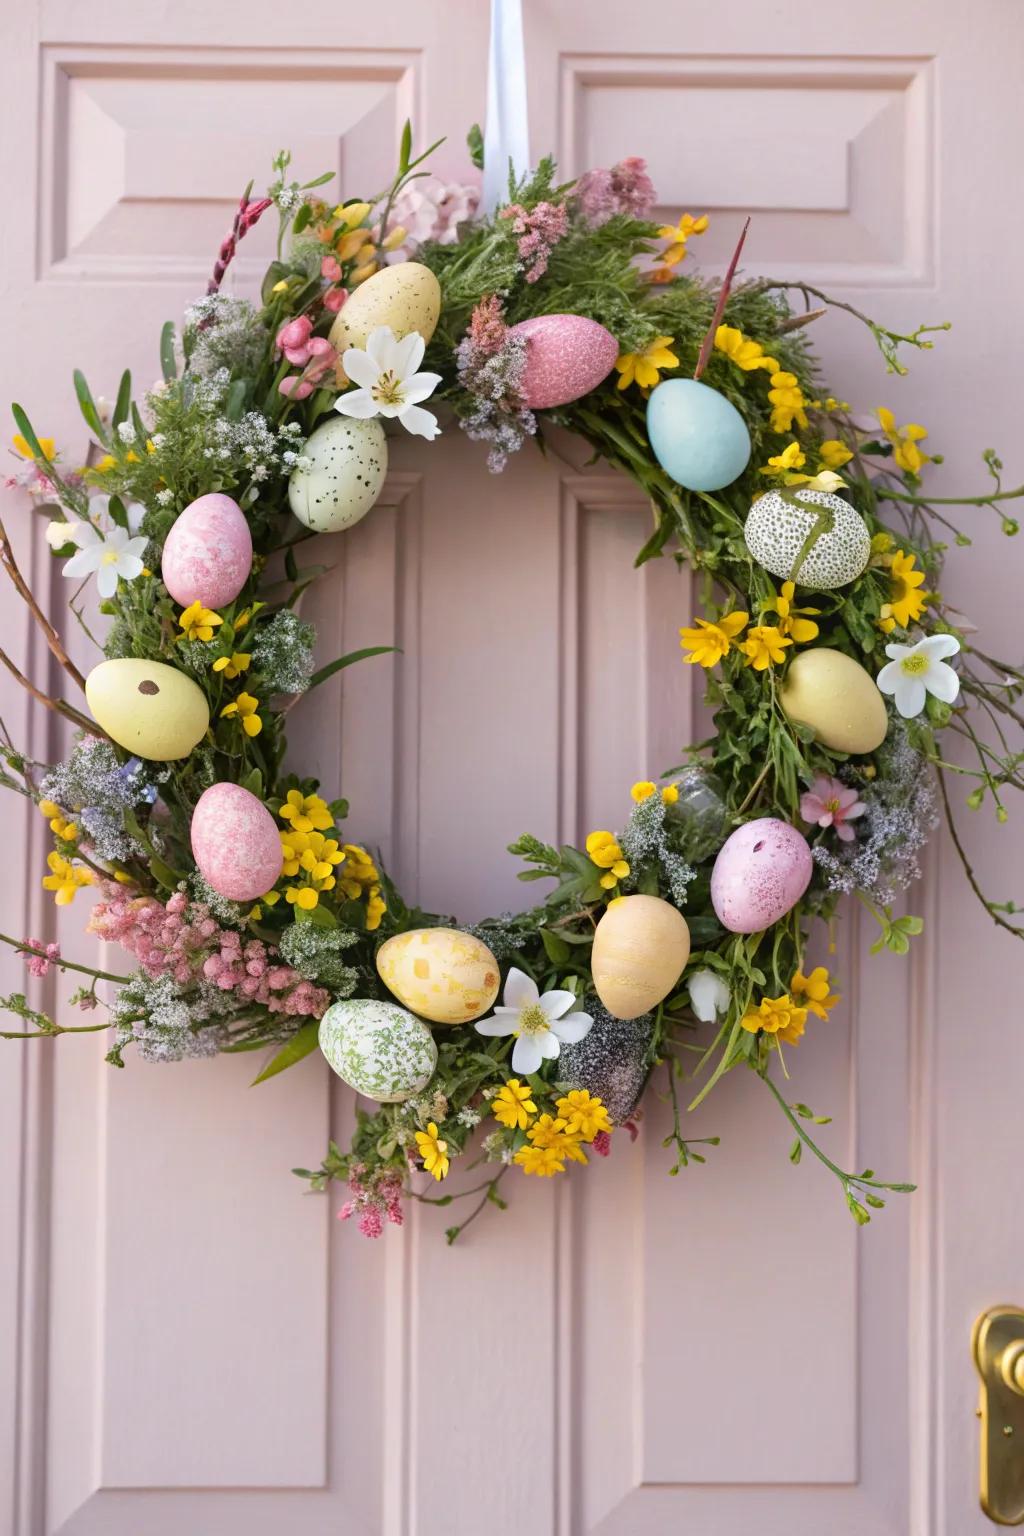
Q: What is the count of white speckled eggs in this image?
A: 3